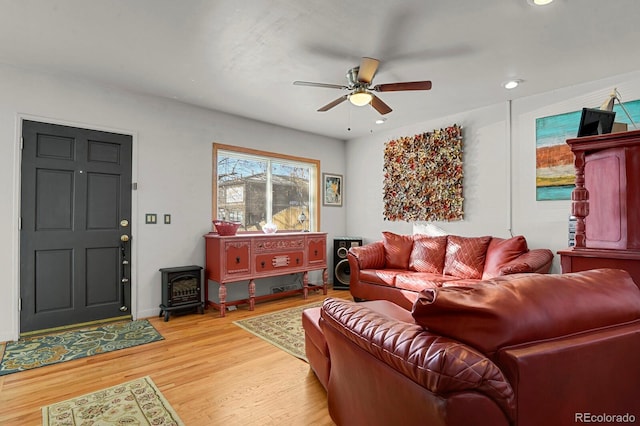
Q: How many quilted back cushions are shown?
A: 2